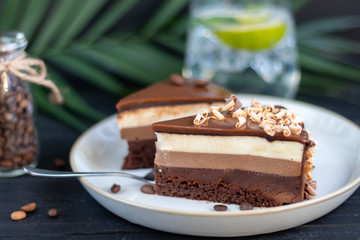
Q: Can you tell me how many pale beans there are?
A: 2